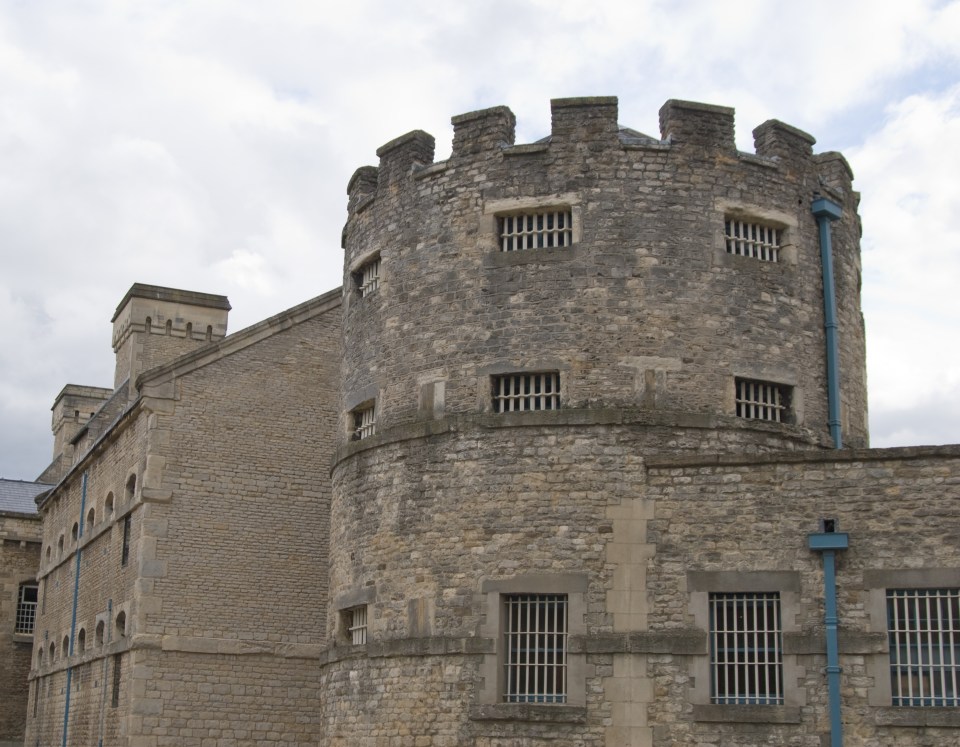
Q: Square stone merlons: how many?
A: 7